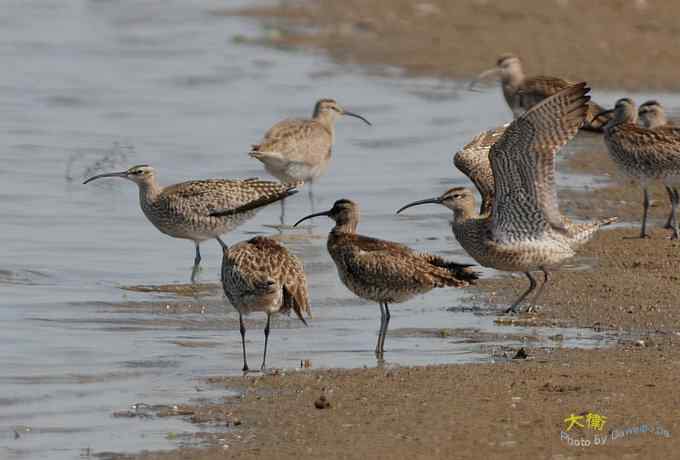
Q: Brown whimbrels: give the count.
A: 8